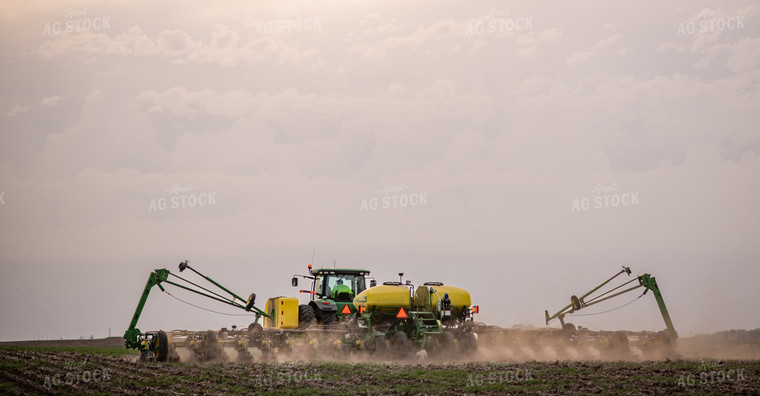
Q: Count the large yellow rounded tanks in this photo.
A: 2